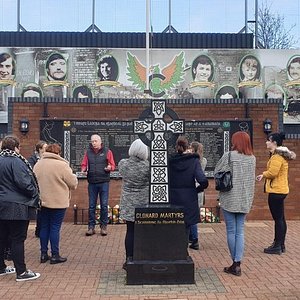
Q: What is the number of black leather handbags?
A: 1